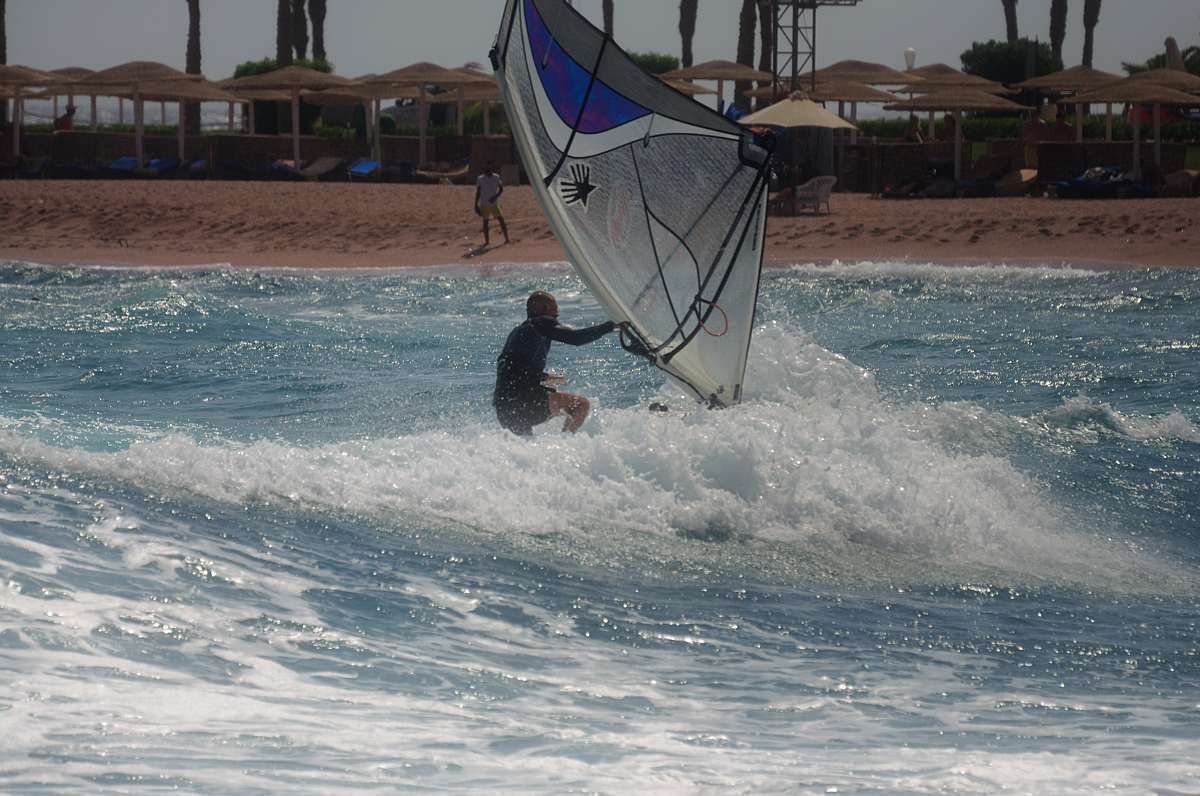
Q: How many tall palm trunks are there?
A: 12